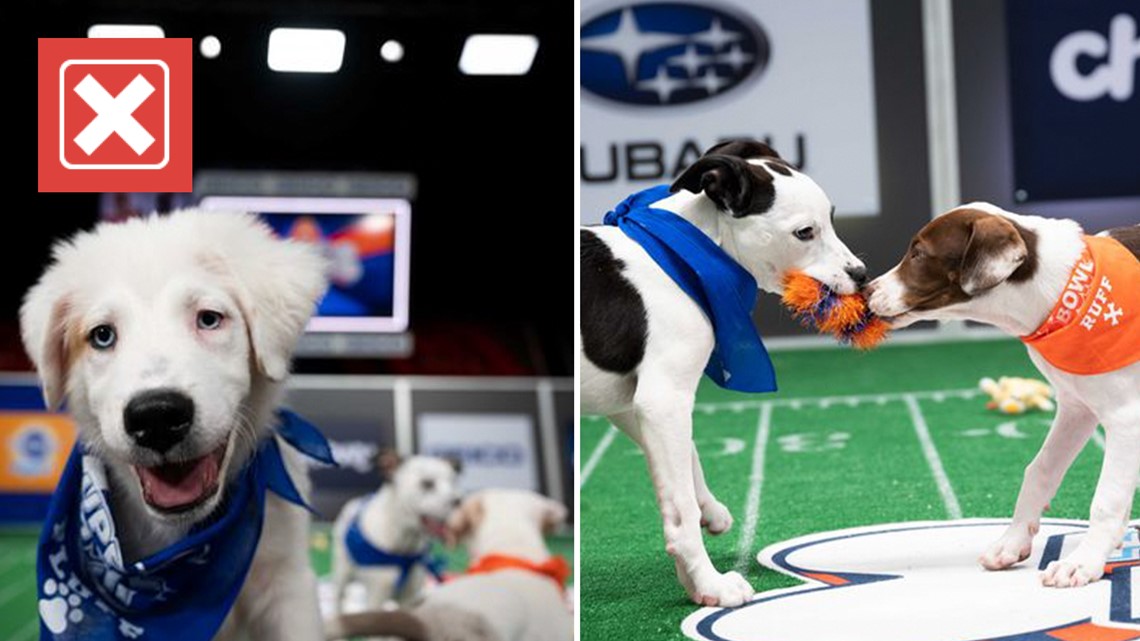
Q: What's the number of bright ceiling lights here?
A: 5